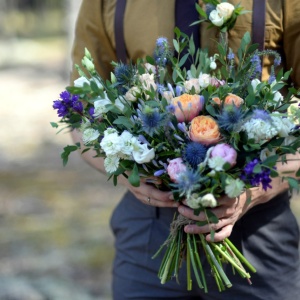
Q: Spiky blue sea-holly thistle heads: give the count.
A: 5